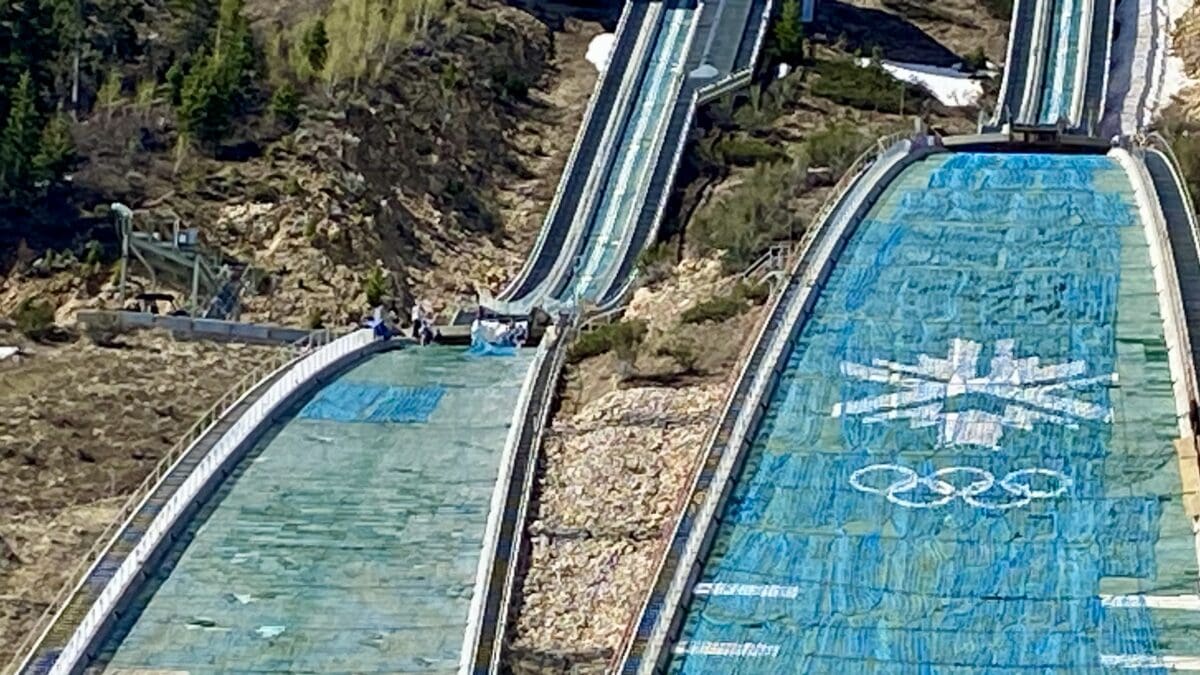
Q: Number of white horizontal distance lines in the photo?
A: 4